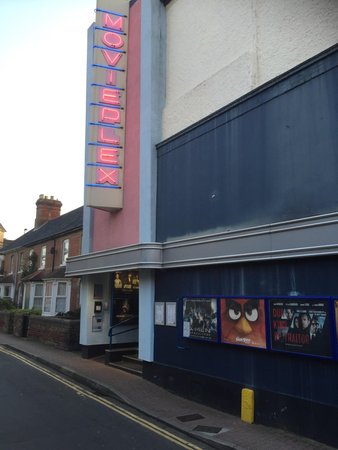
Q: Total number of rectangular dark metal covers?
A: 2